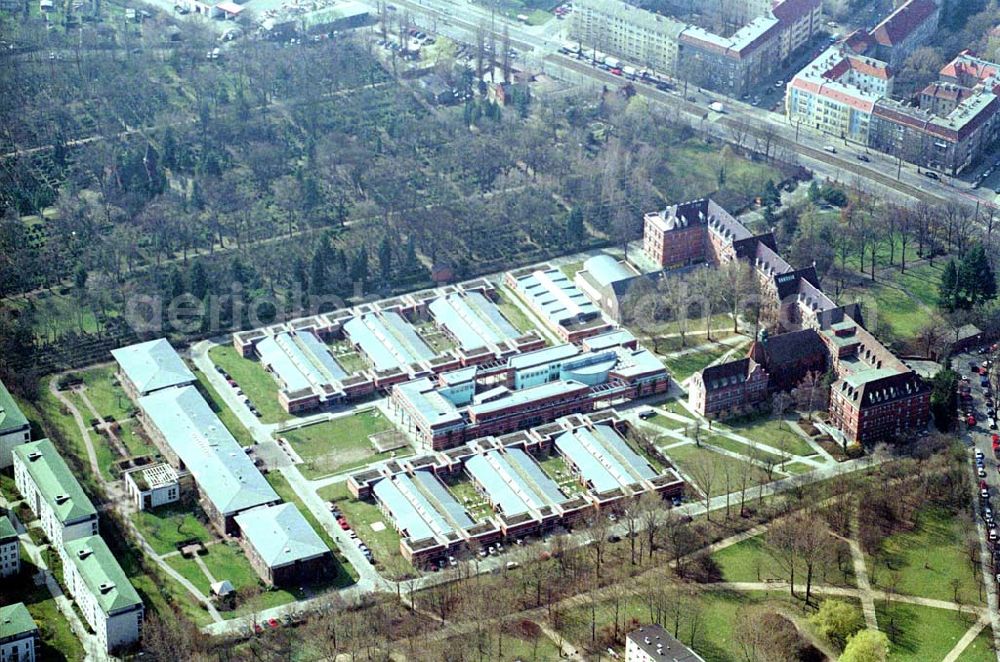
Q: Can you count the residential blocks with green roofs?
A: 5